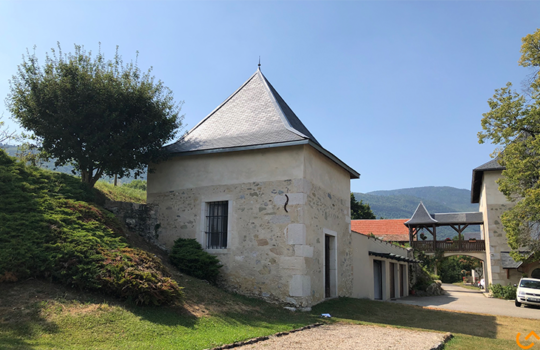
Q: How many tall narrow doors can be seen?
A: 4